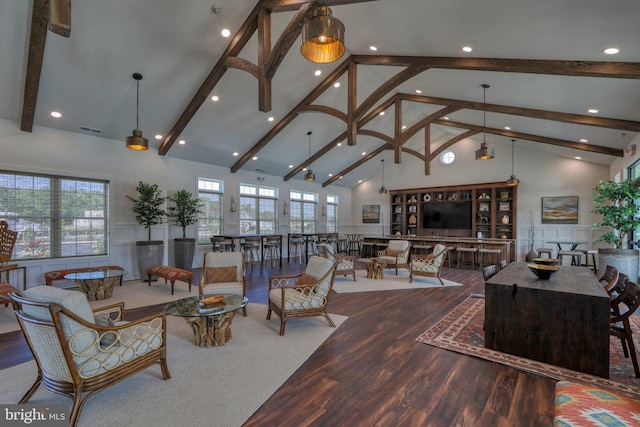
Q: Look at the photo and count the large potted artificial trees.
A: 3